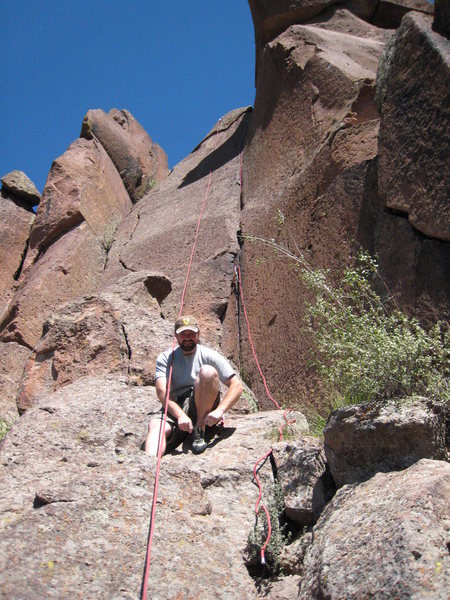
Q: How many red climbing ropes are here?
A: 2